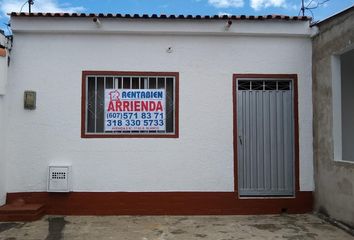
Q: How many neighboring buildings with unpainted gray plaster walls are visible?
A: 1